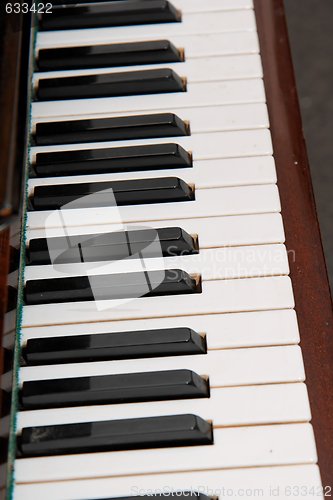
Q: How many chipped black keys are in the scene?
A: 0